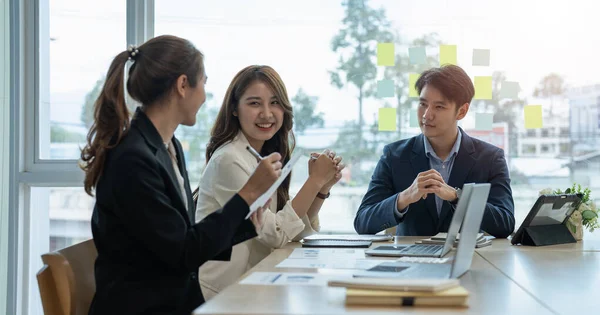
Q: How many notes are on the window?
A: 12